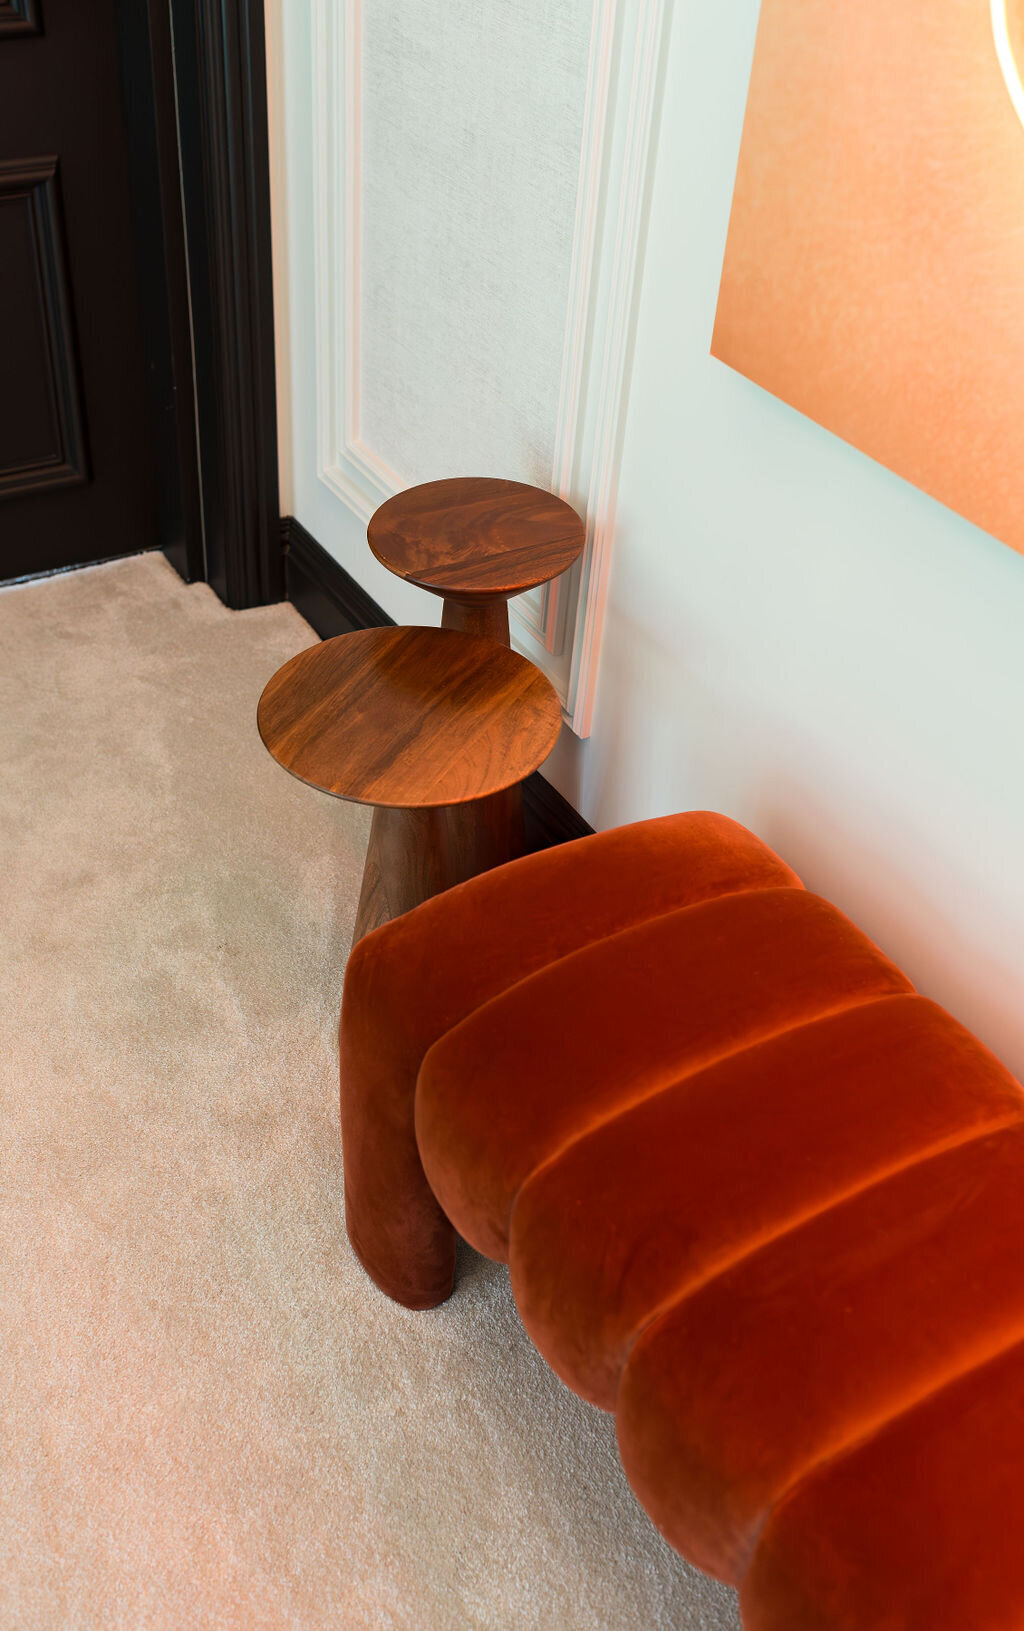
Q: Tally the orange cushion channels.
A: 5